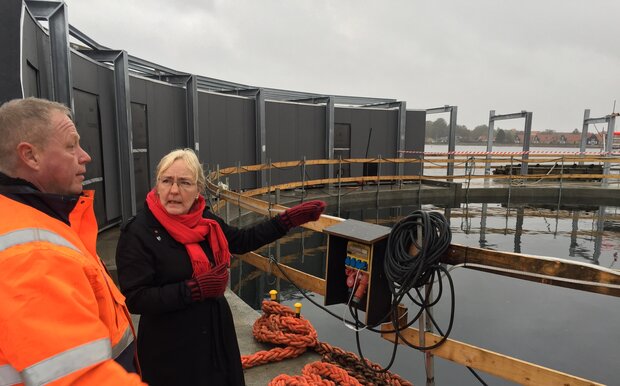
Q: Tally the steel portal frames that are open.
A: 3